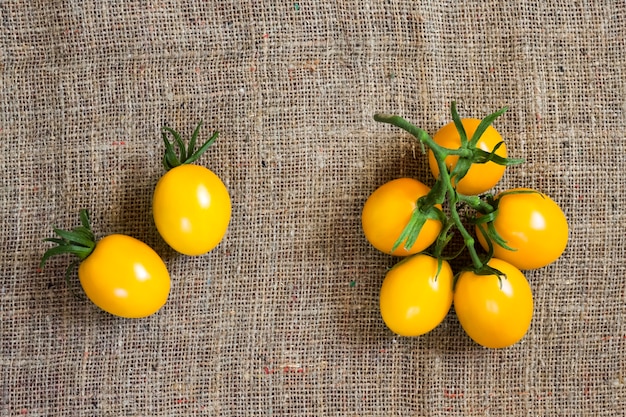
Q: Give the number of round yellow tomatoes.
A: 7